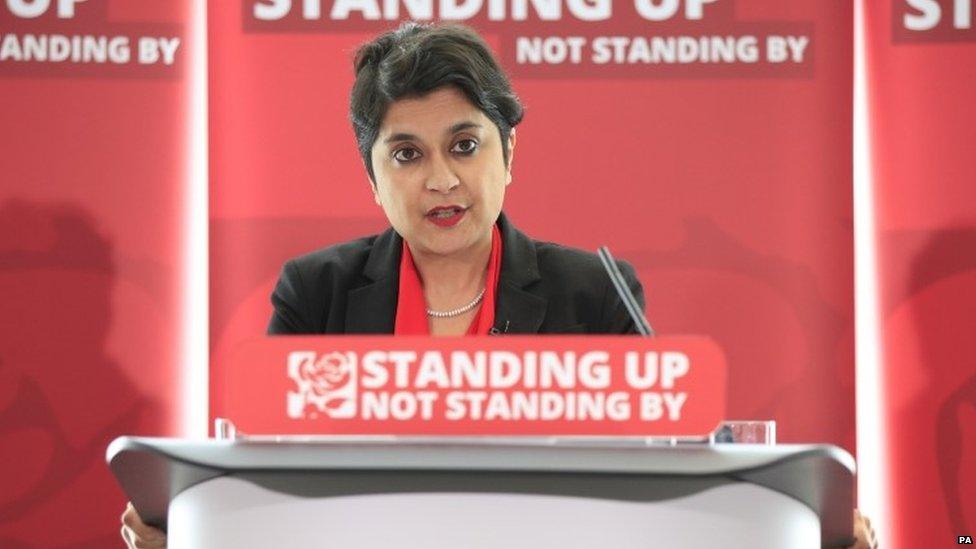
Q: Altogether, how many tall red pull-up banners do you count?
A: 3